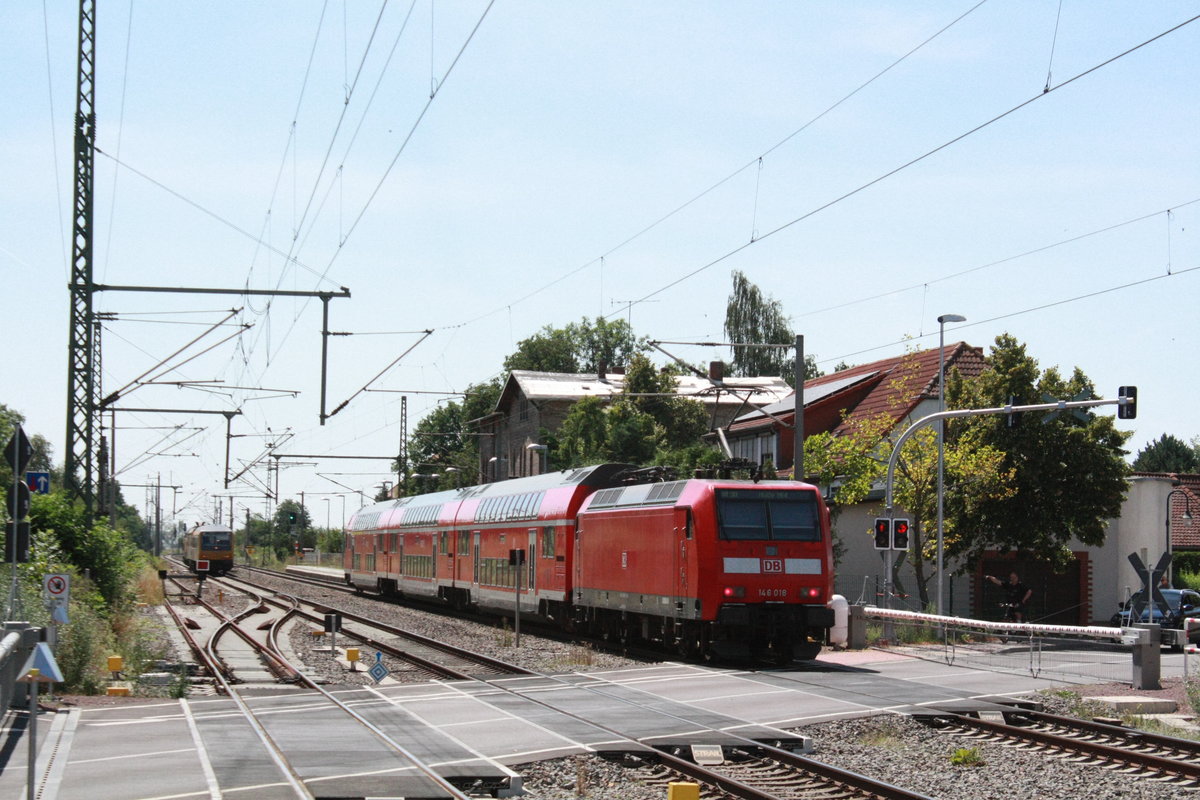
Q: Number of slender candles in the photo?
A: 0